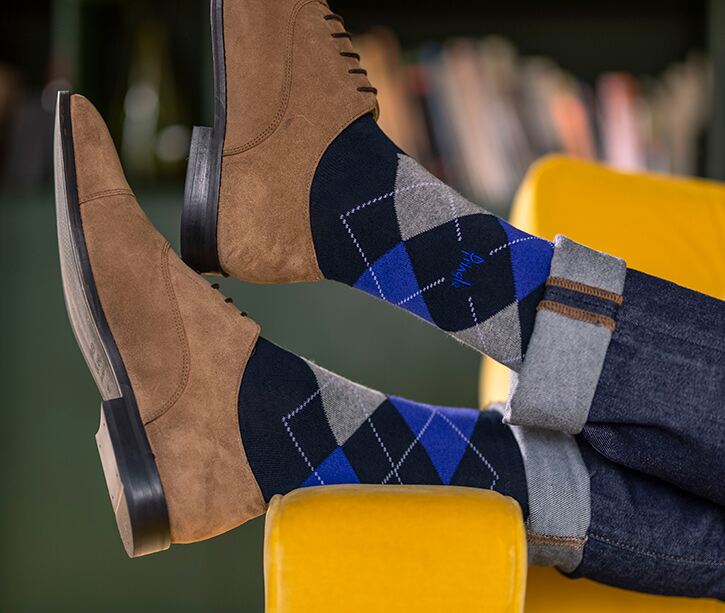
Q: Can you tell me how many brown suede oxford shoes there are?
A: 2